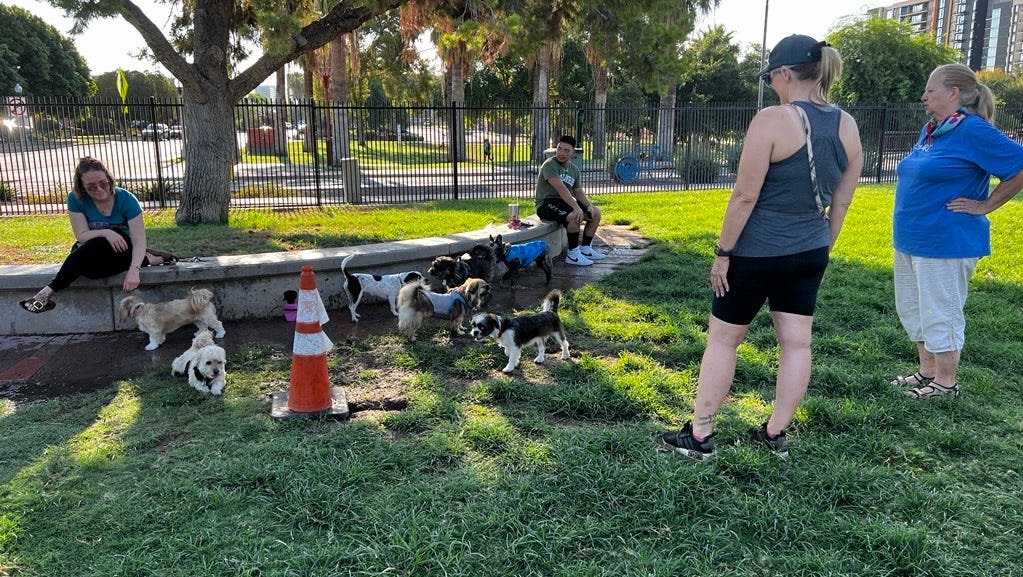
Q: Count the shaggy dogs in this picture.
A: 5